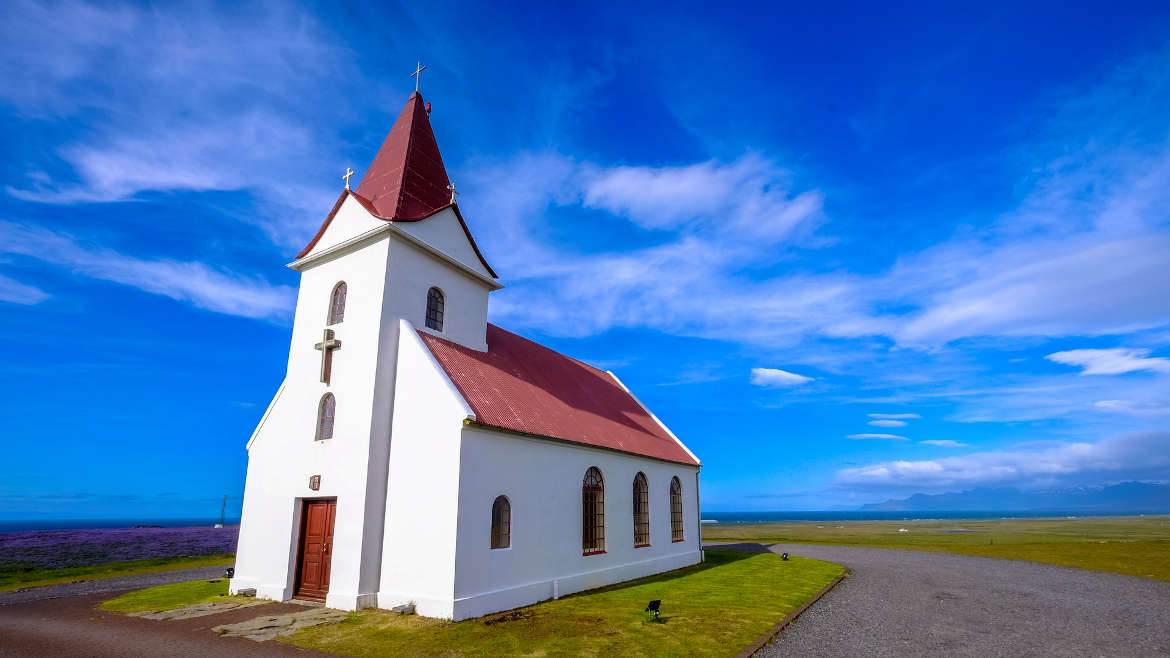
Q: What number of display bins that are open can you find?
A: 0